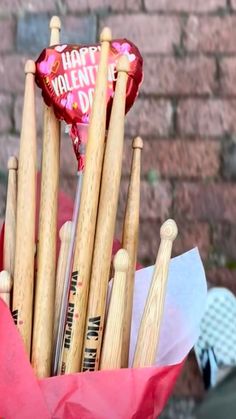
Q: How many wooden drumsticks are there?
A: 10